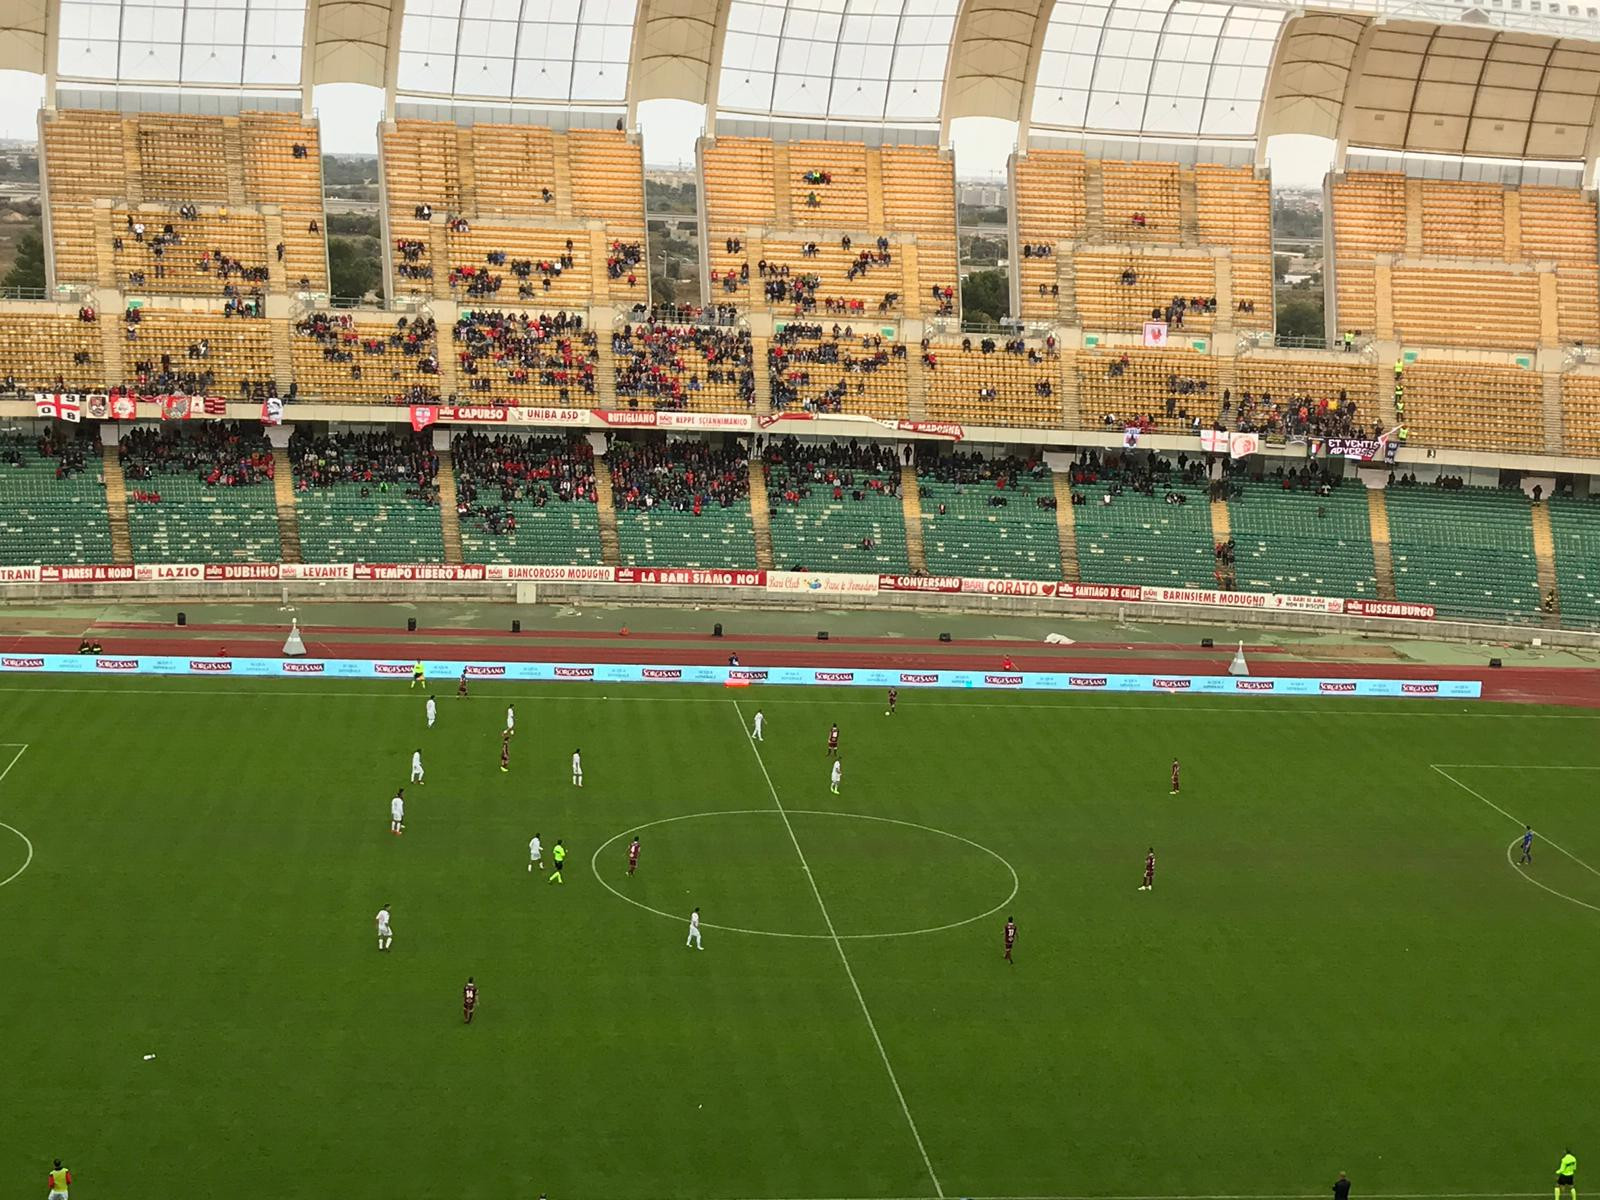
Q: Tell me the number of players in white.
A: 10